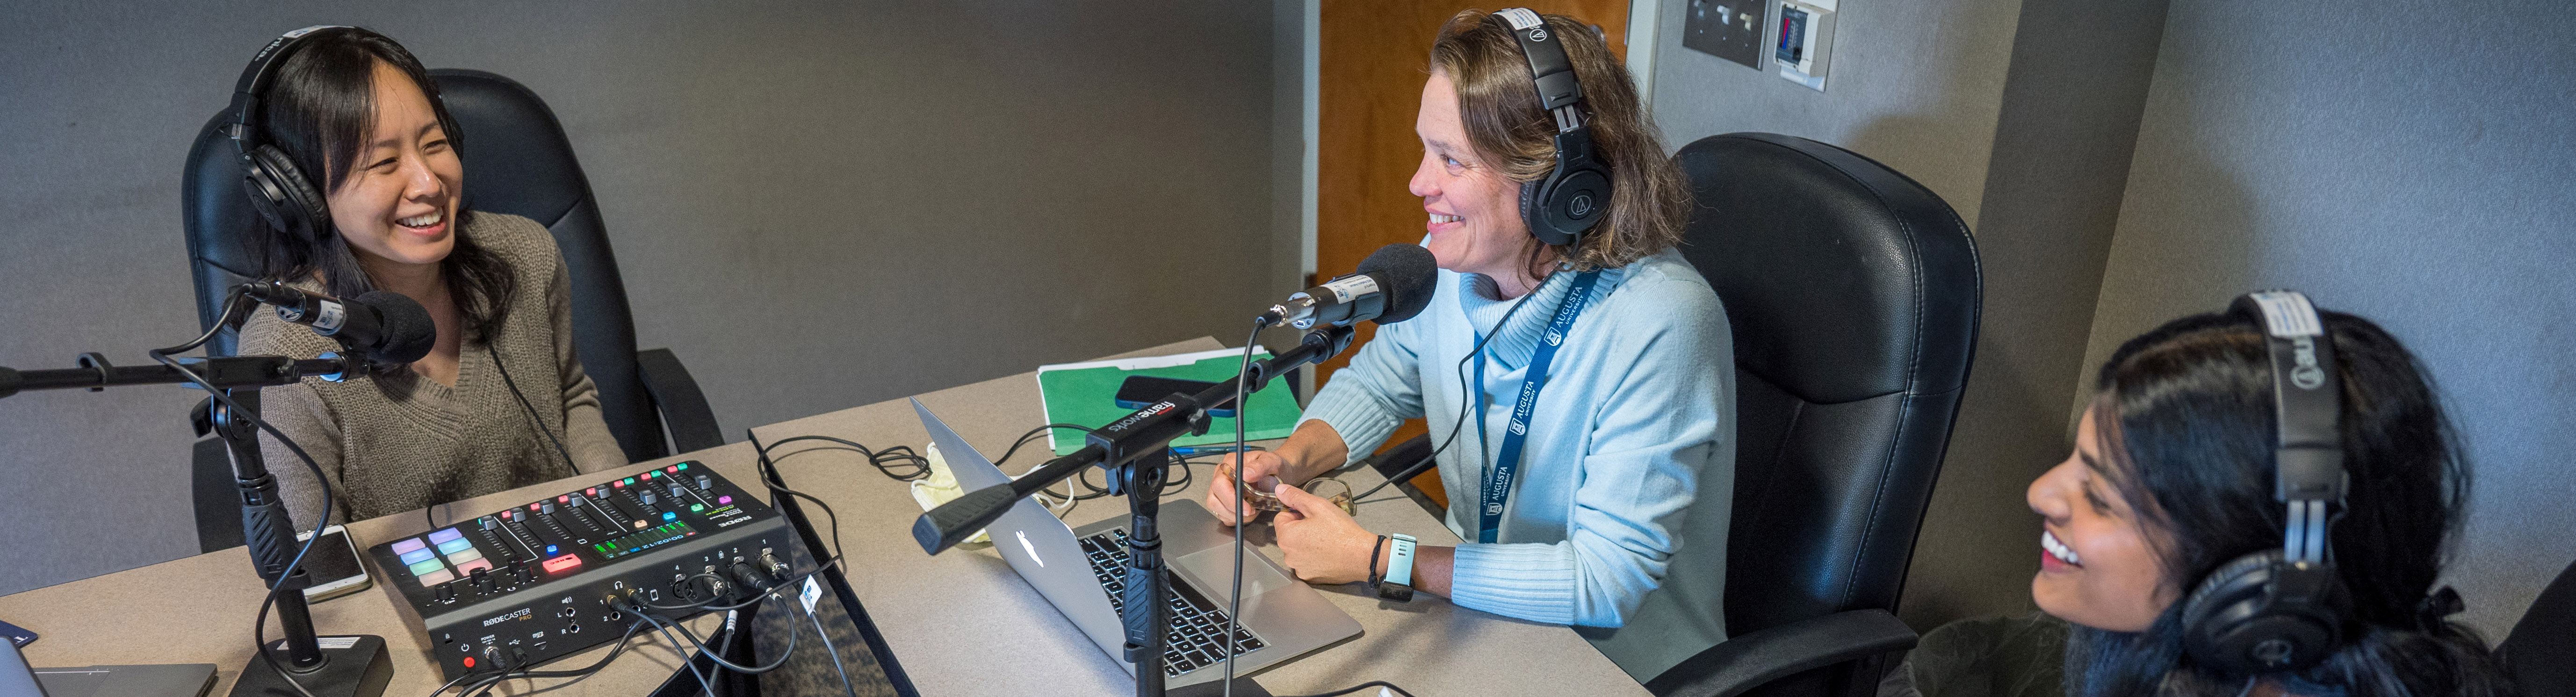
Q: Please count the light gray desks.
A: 2